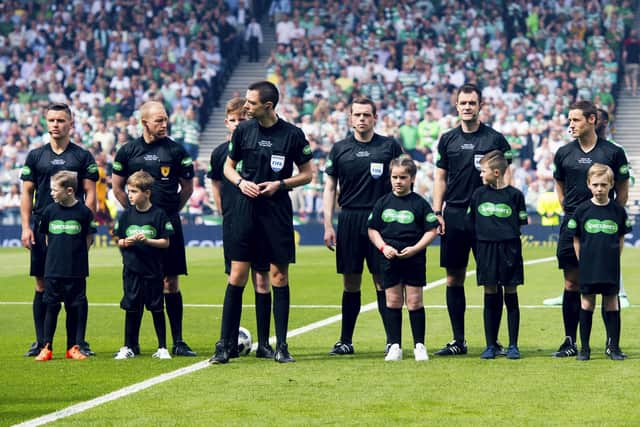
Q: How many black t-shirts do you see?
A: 12